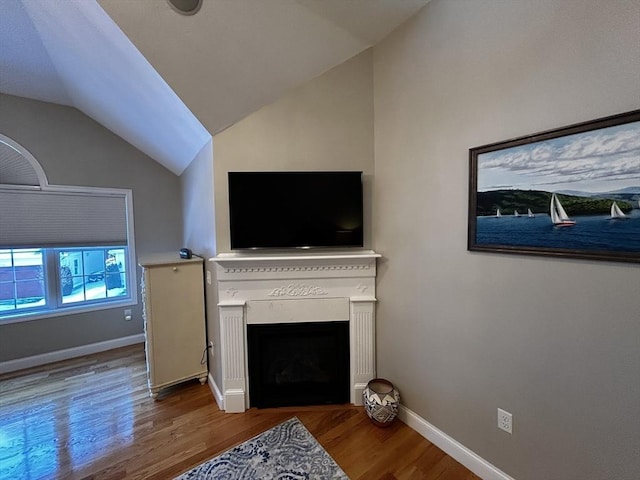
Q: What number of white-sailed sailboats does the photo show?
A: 5